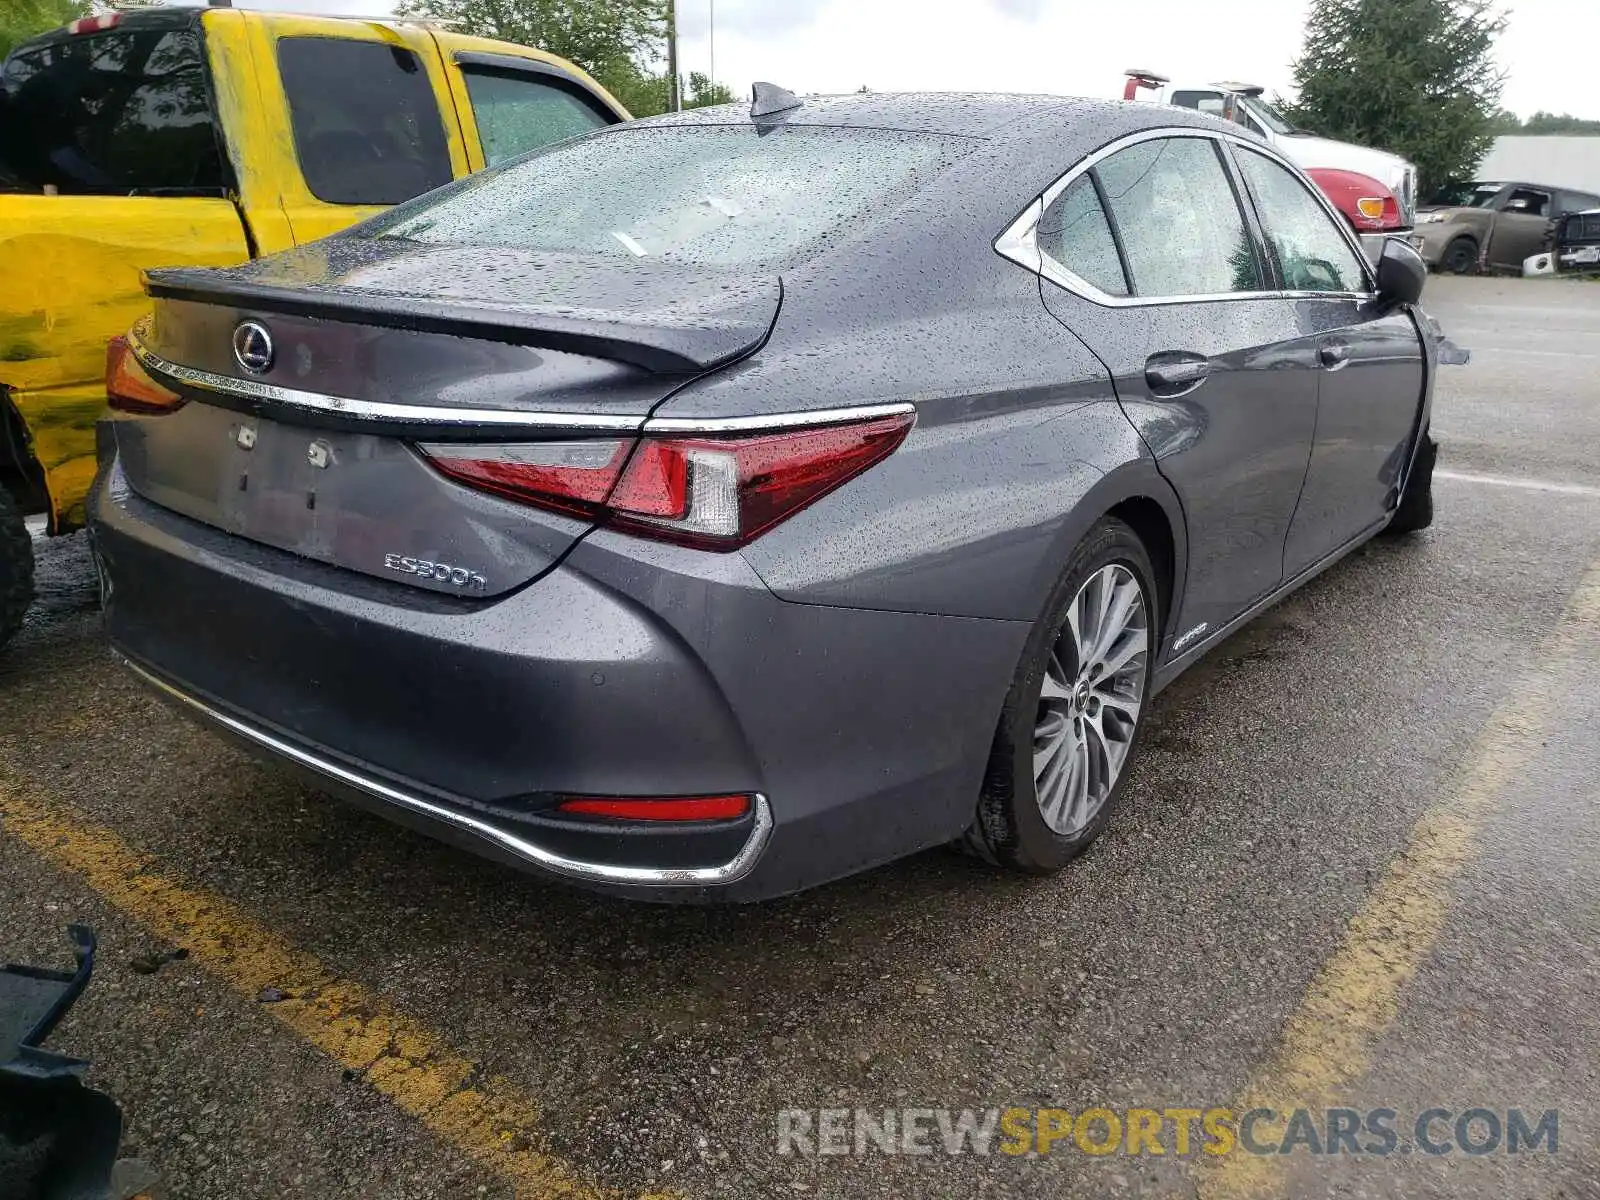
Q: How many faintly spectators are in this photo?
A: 0